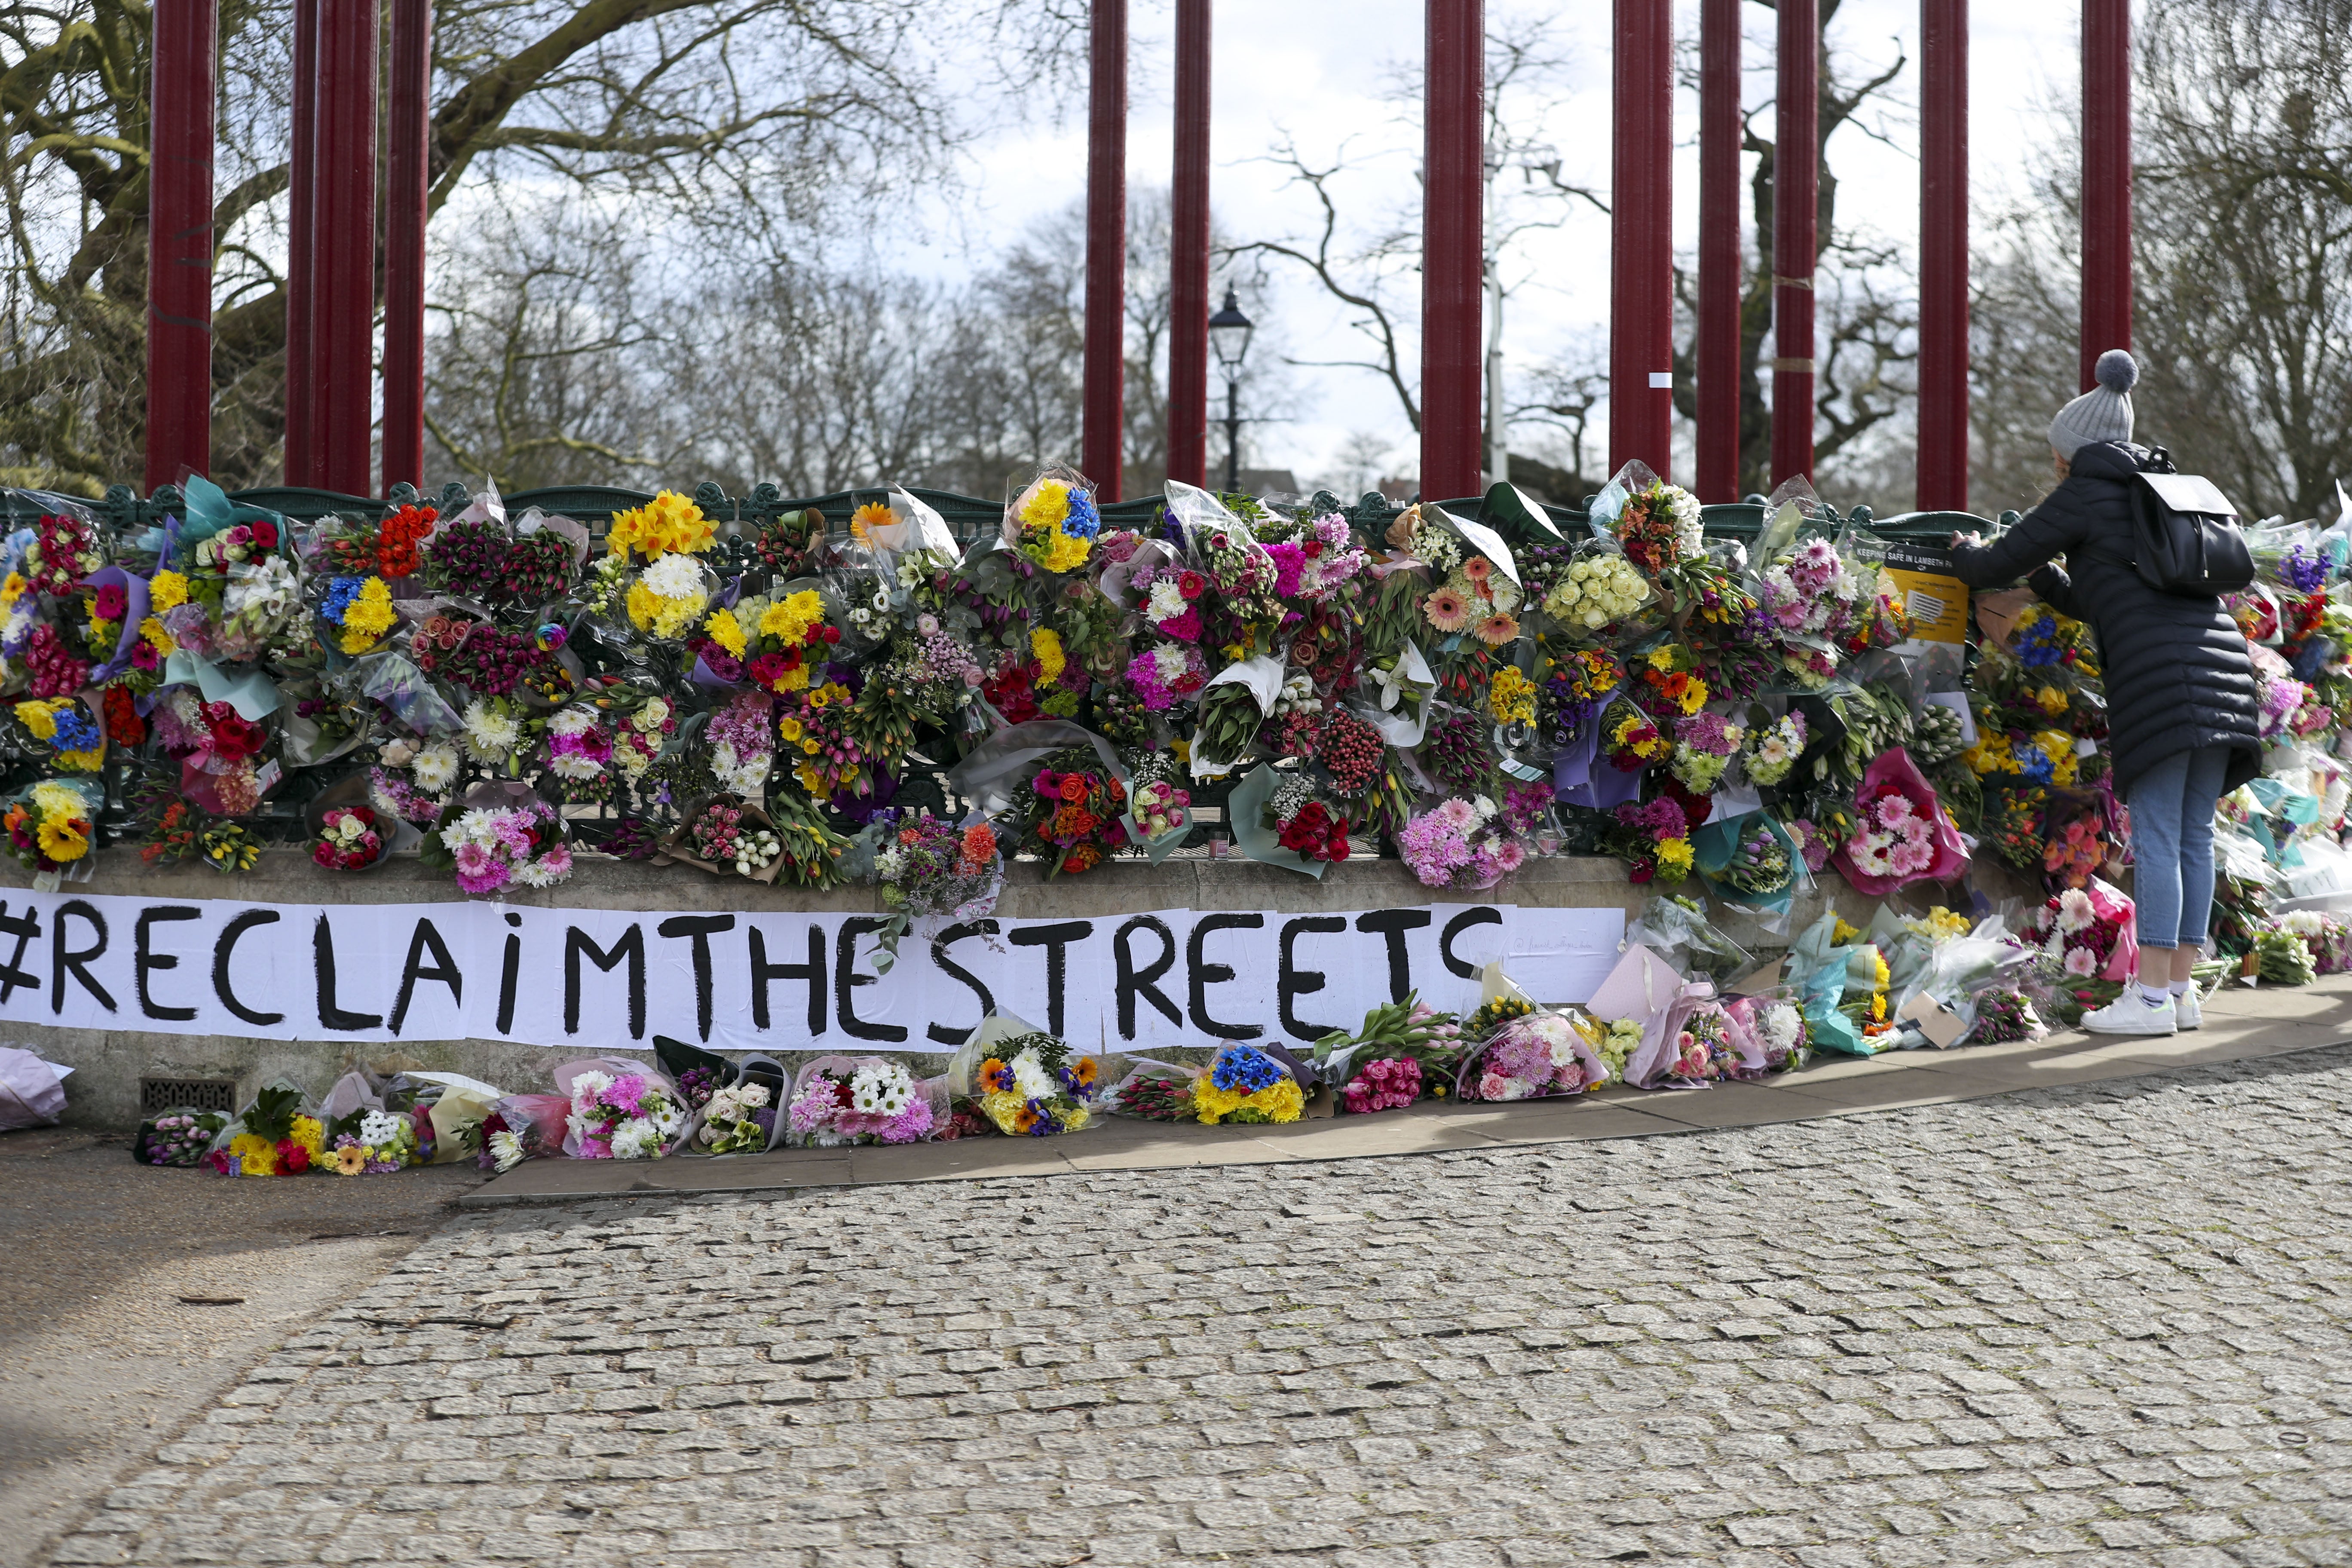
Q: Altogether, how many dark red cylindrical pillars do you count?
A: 12